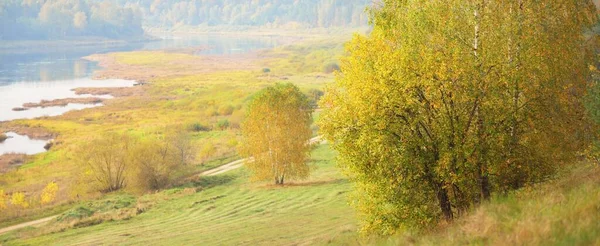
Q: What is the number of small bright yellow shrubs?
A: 3